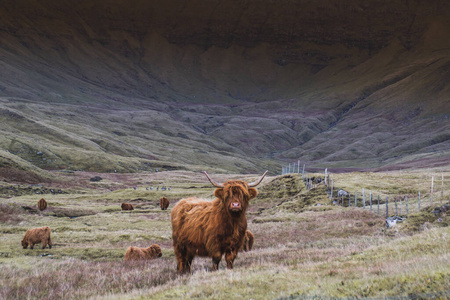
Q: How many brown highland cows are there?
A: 7